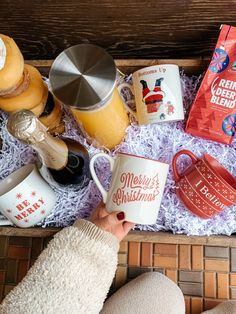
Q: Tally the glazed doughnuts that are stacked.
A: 0